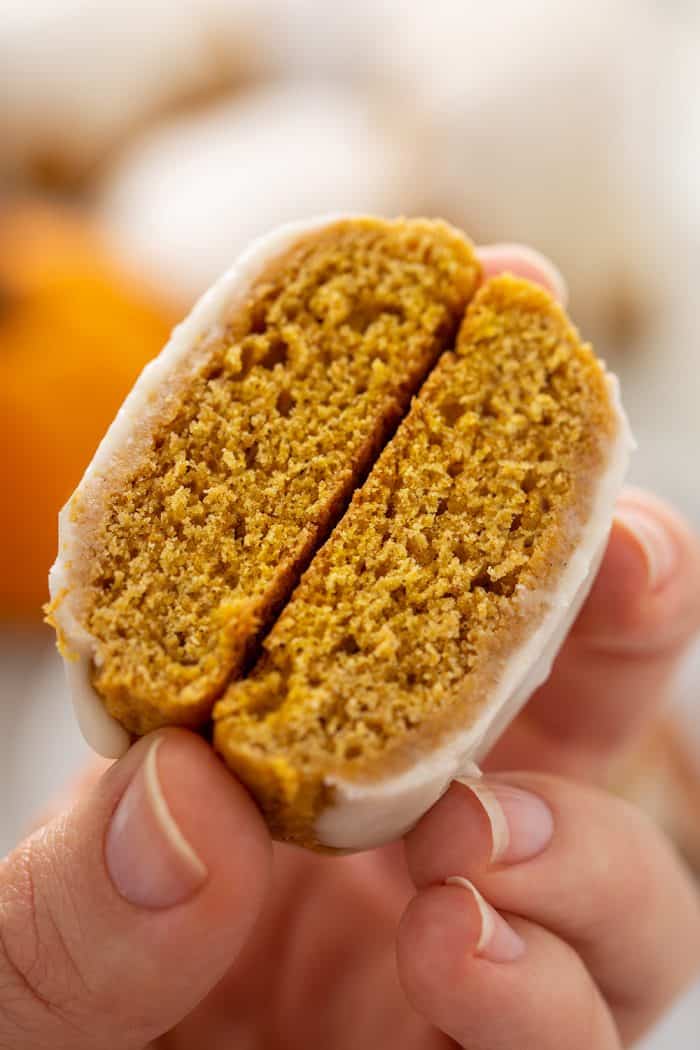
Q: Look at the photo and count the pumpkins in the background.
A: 1